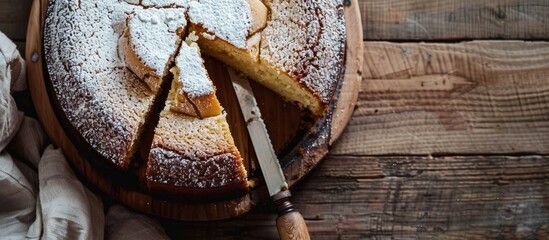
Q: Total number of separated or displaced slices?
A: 1